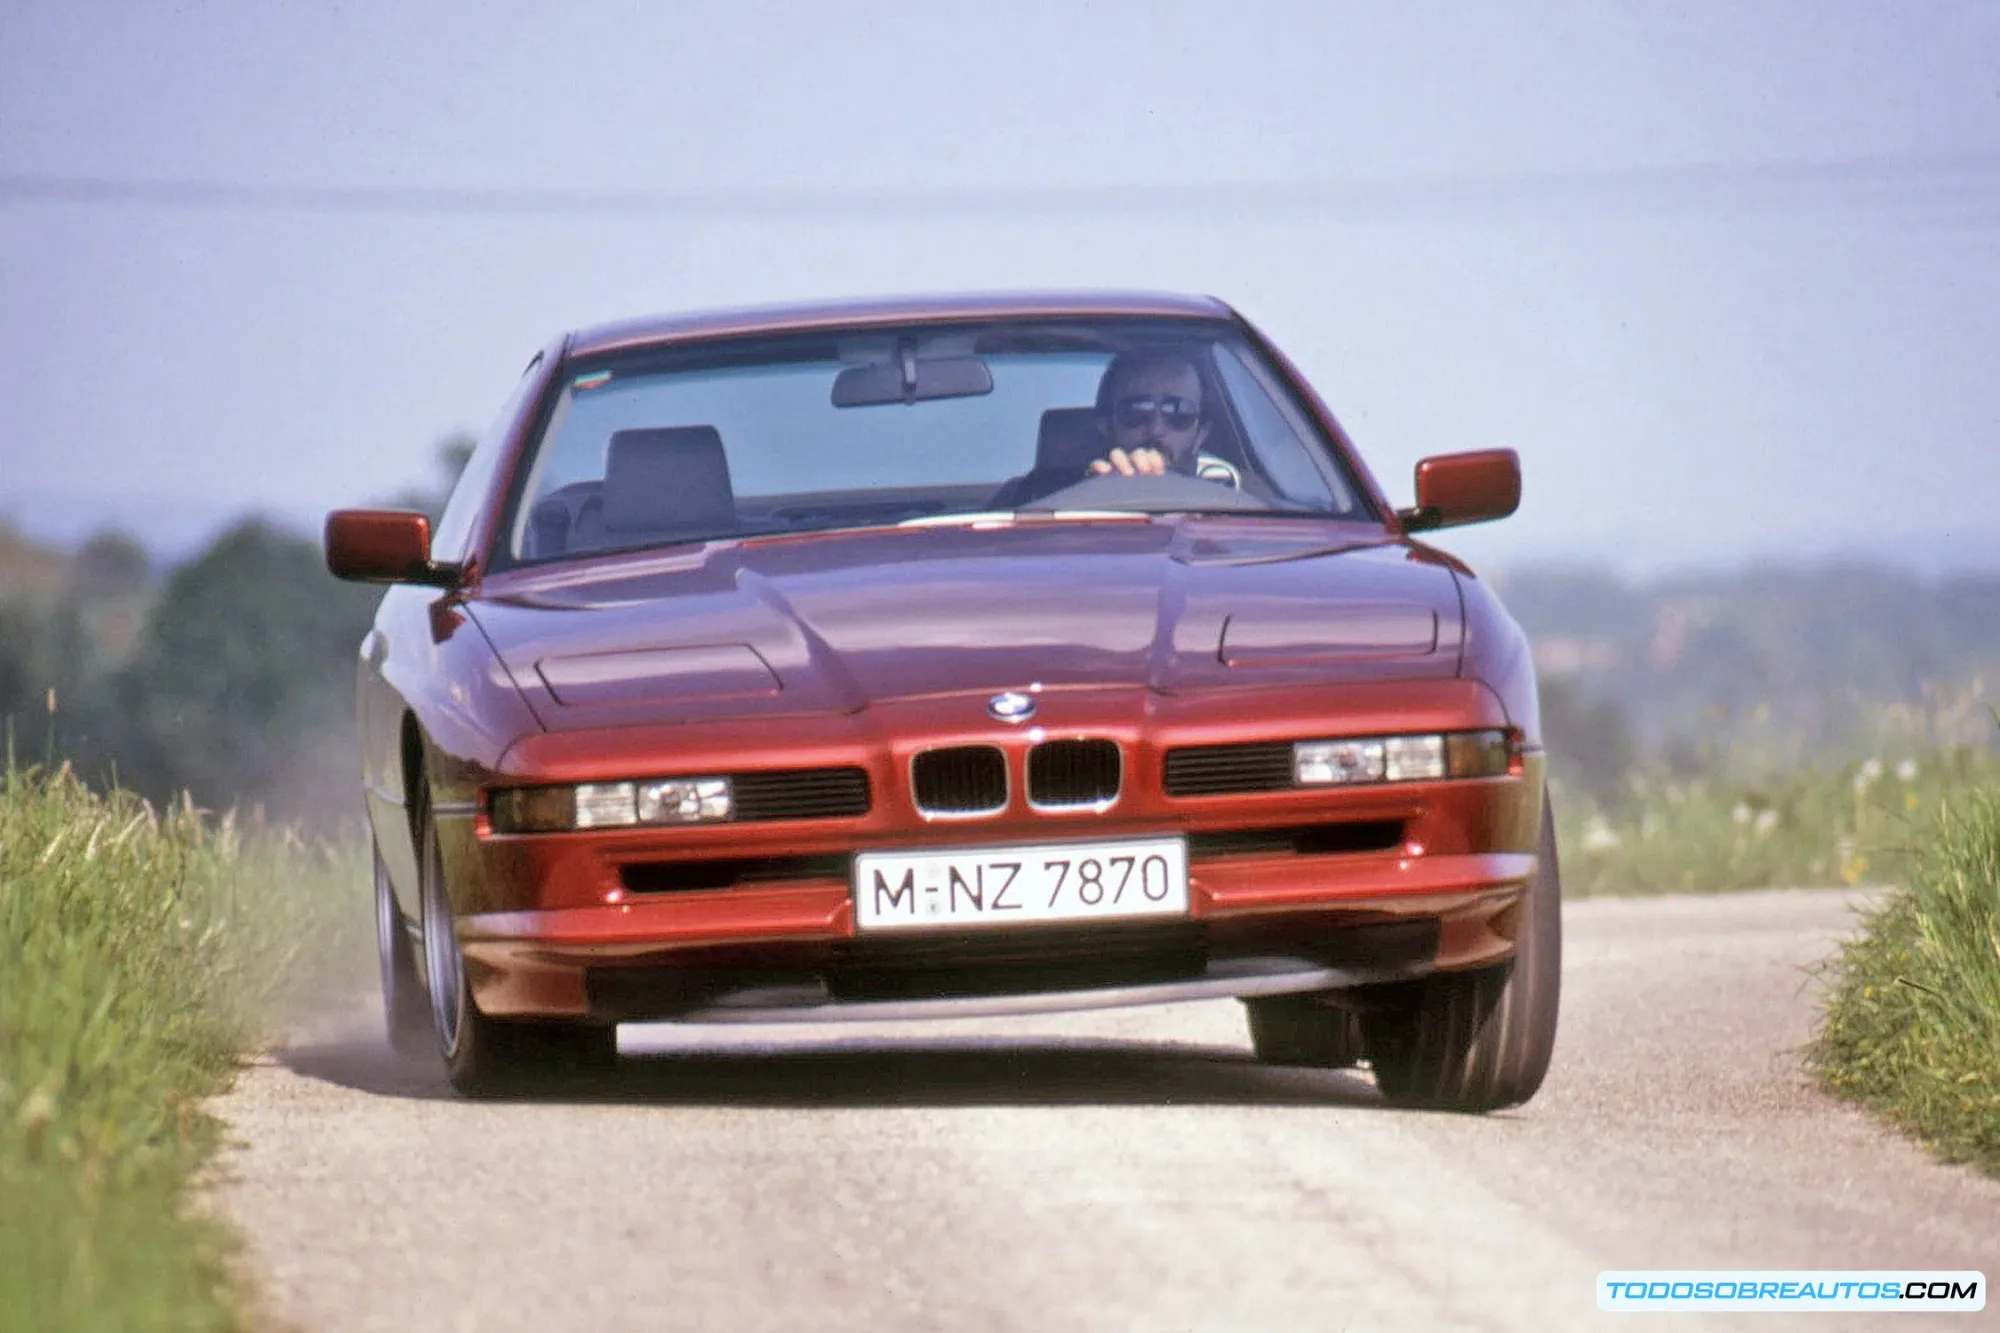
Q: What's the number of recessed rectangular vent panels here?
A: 2